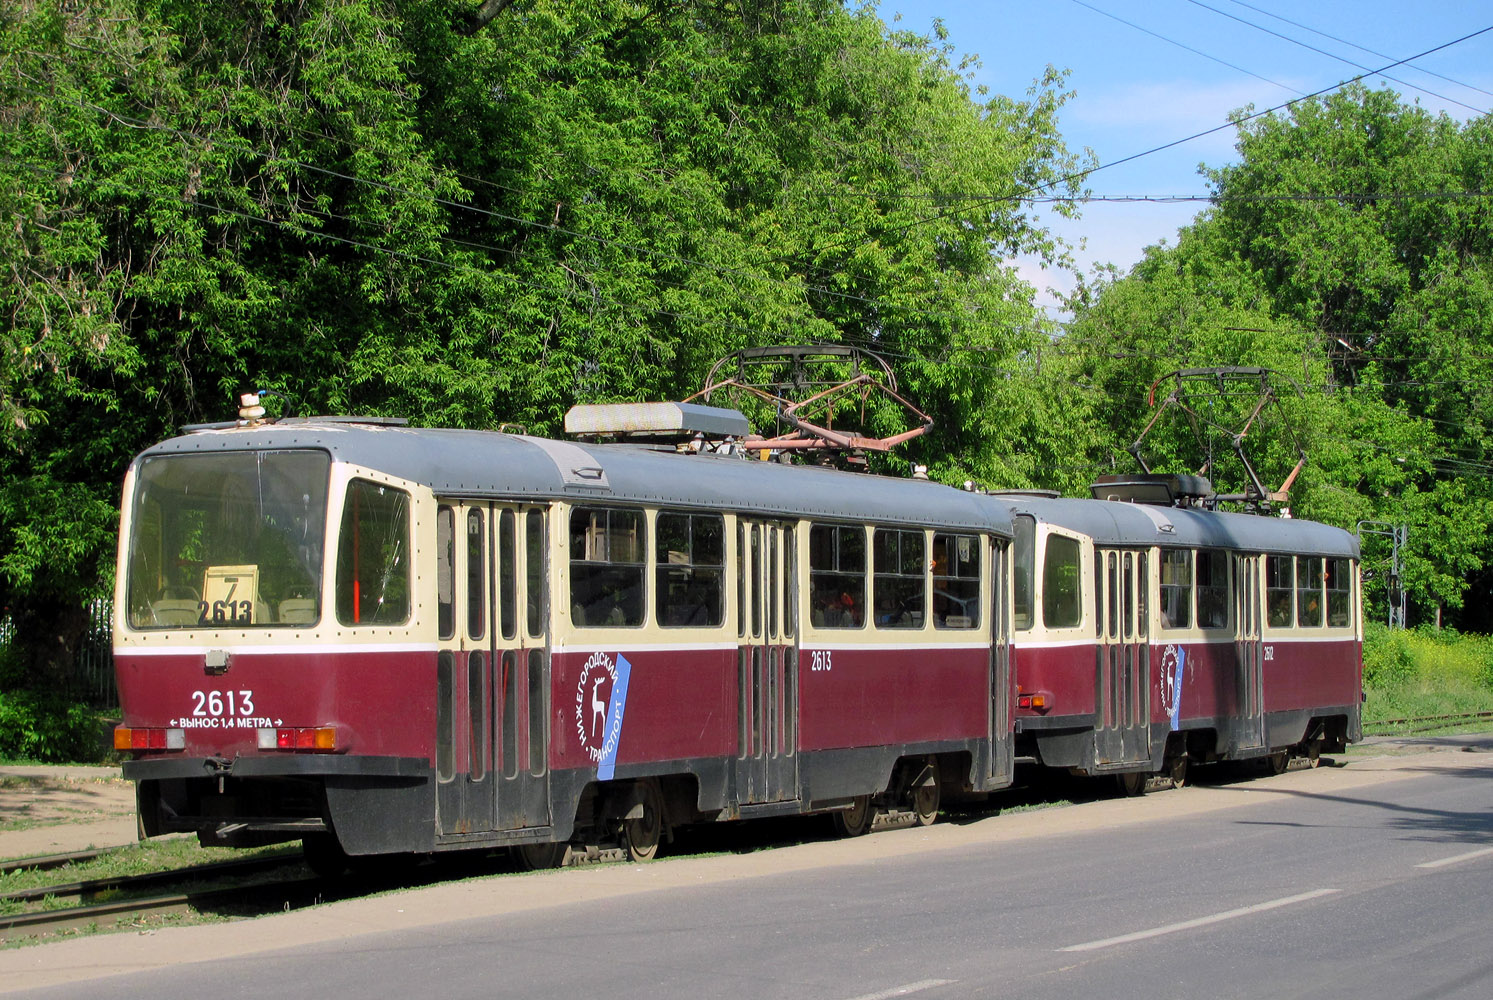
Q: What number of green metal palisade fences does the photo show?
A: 1